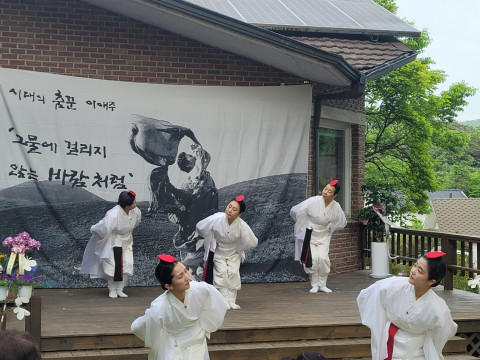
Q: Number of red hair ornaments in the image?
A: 5